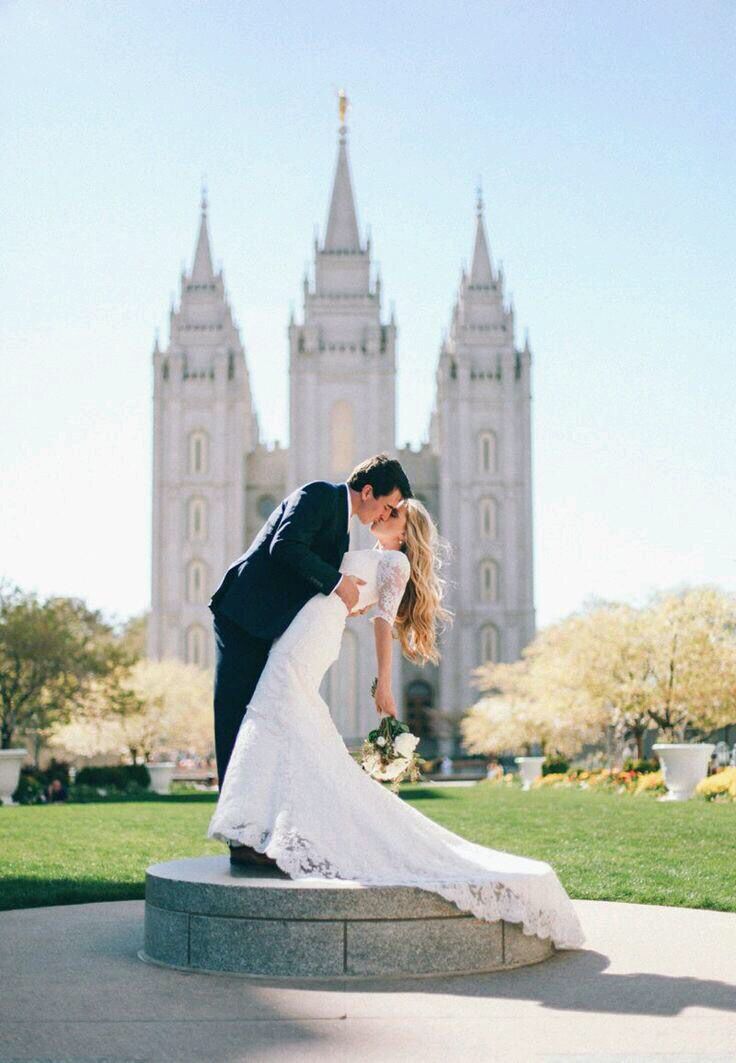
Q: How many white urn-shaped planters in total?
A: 4